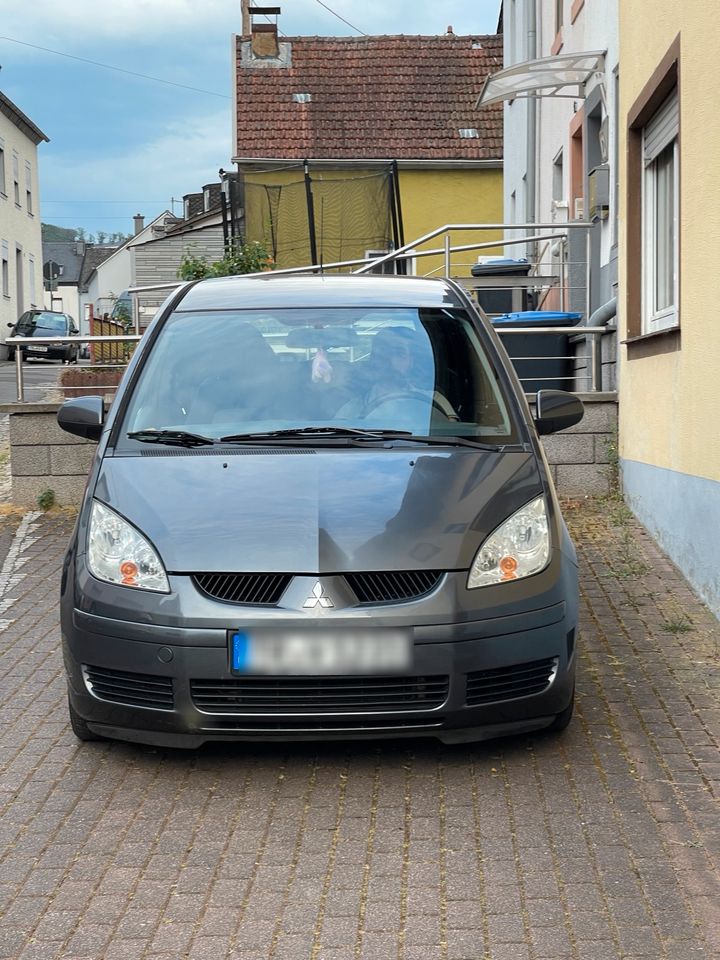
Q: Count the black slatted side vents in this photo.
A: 2